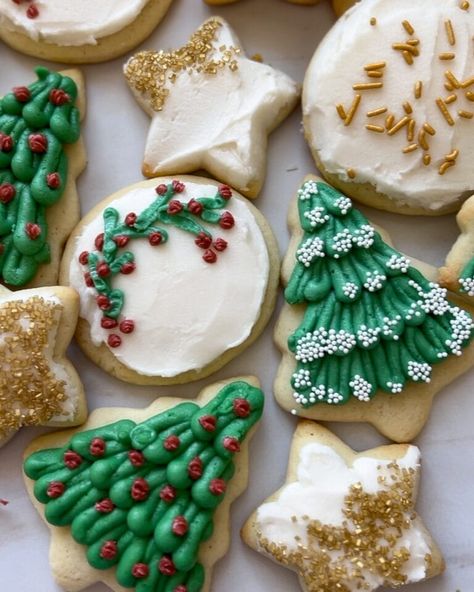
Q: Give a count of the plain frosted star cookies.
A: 0